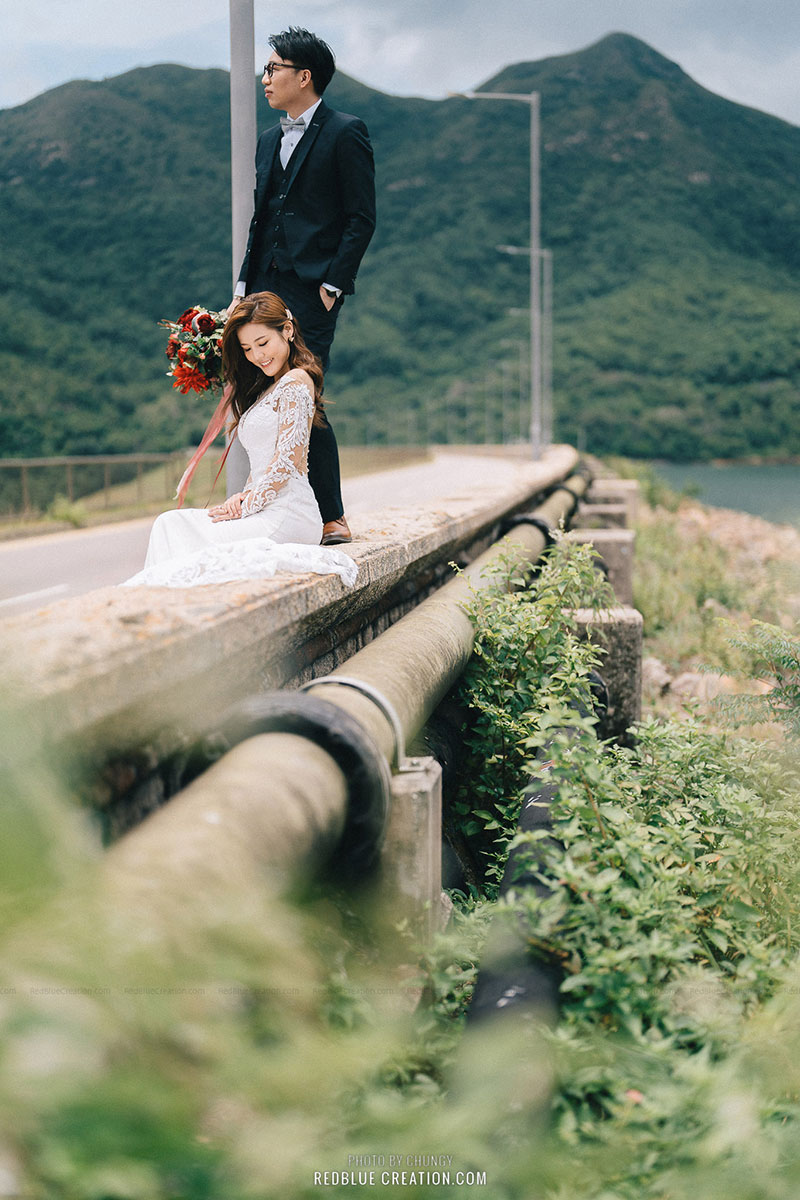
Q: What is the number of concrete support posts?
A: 5